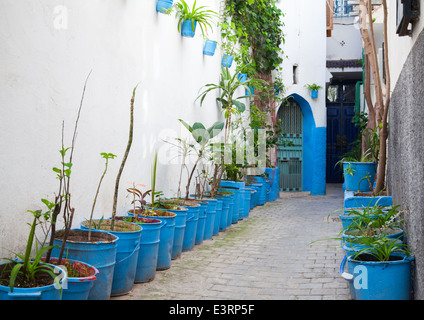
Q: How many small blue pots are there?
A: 8